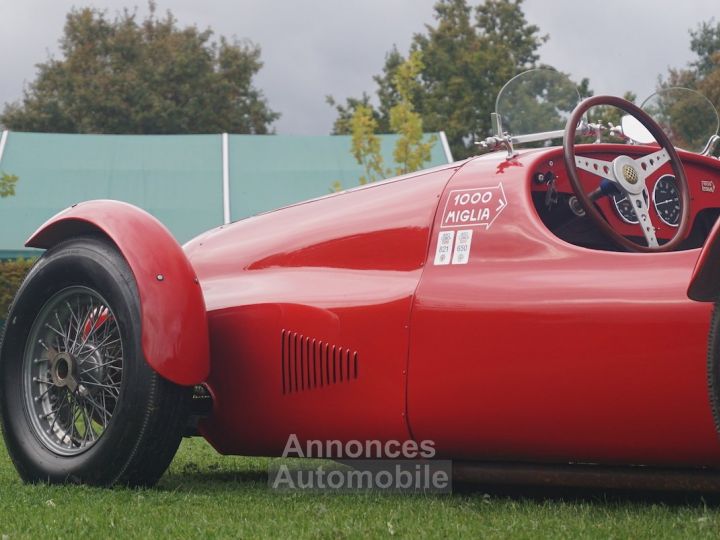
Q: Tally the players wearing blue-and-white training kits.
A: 0